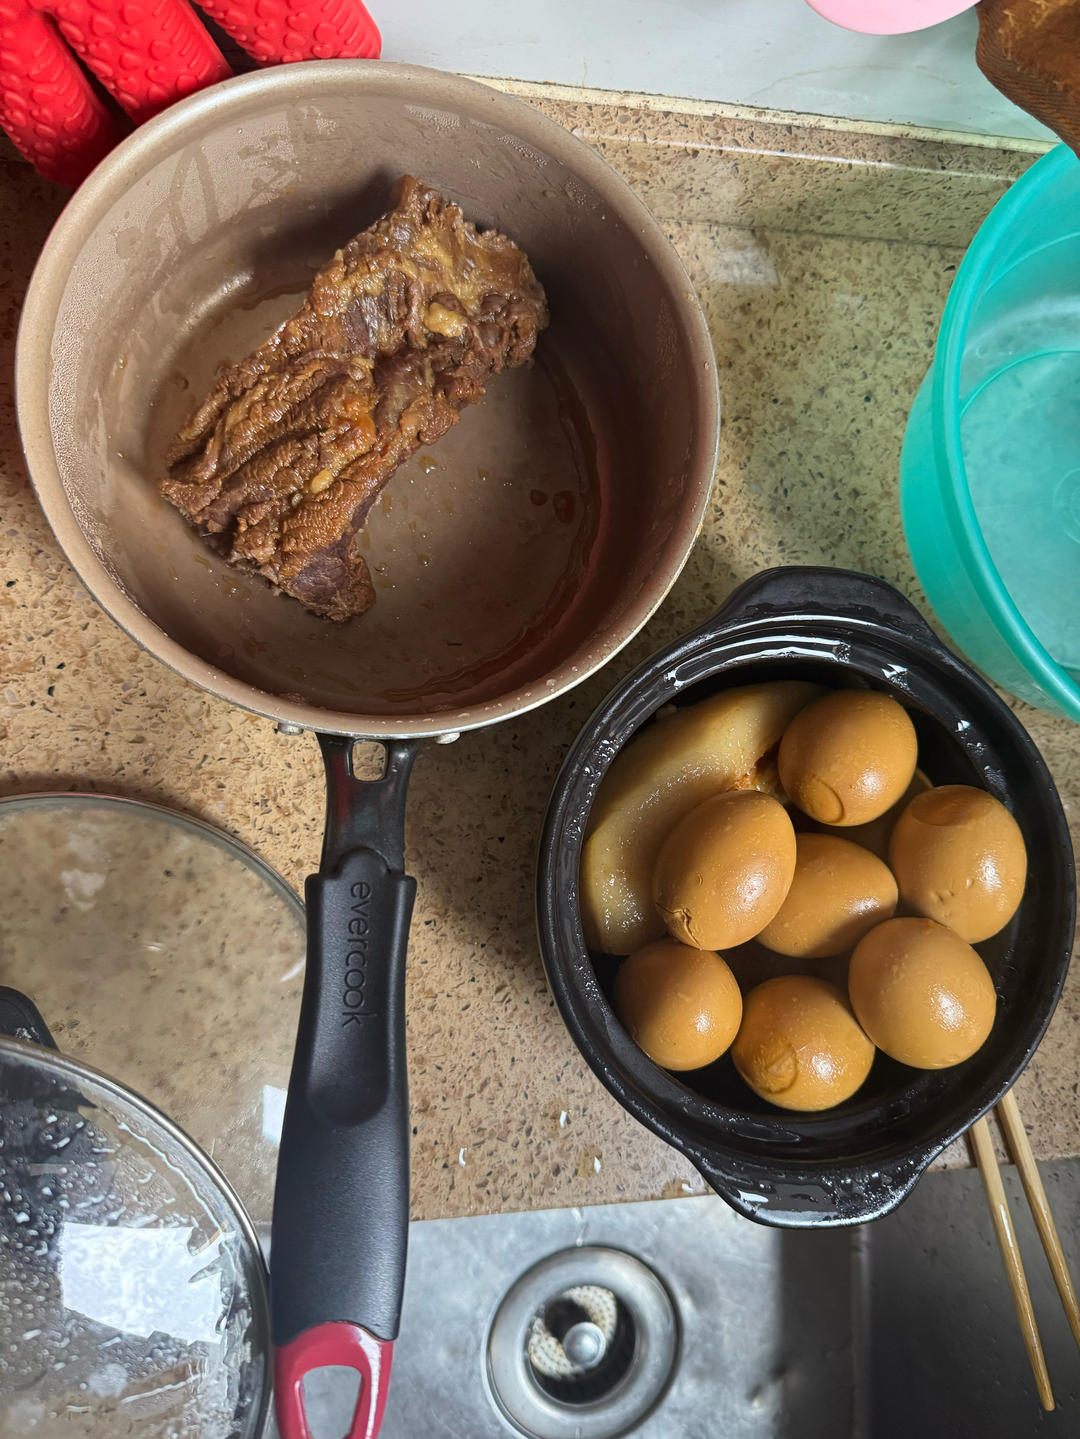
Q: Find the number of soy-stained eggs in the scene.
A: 7